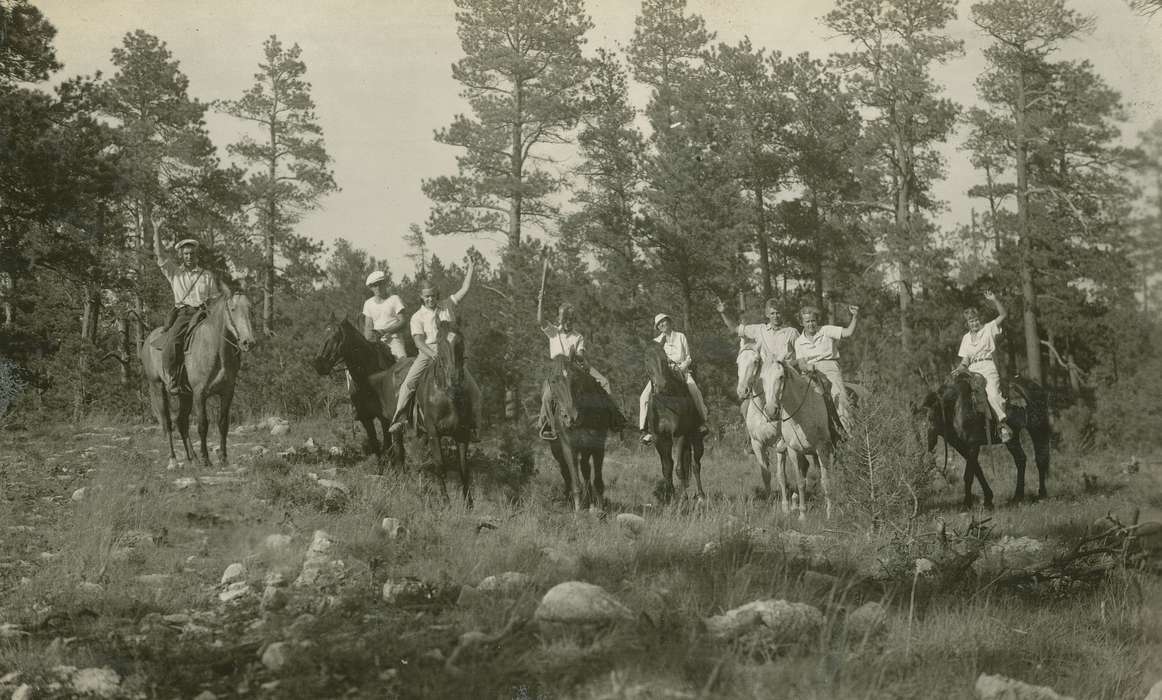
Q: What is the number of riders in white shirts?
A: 8